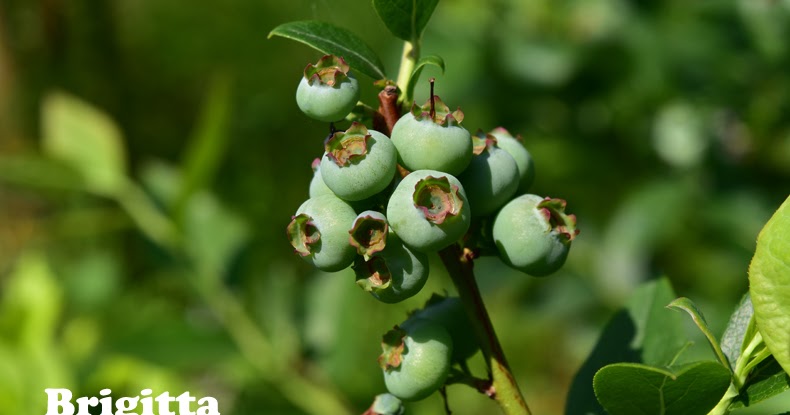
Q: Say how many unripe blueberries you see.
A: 14